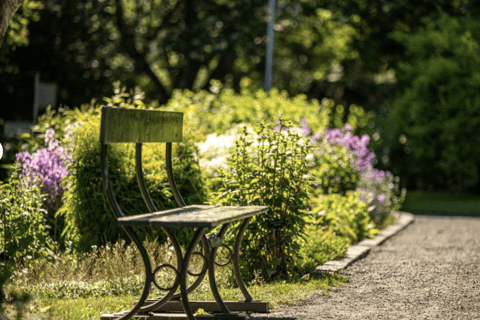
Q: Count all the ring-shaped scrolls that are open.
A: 3